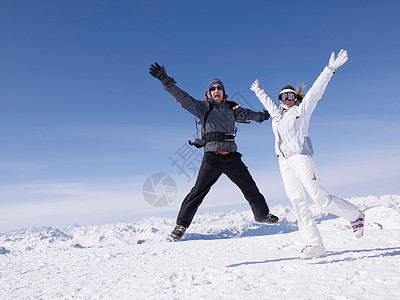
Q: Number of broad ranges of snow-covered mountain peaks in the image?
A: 1